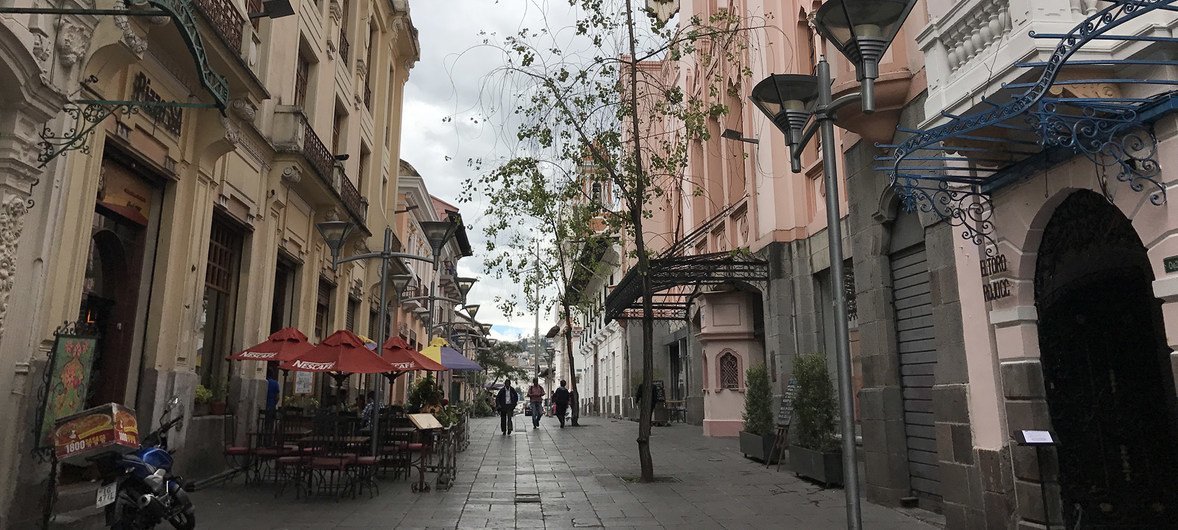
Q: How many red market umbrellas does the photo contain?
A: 3